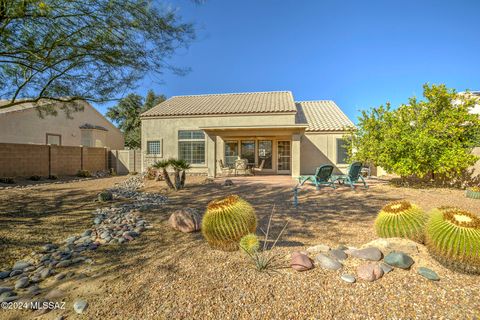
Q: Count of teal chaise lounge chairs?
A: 2